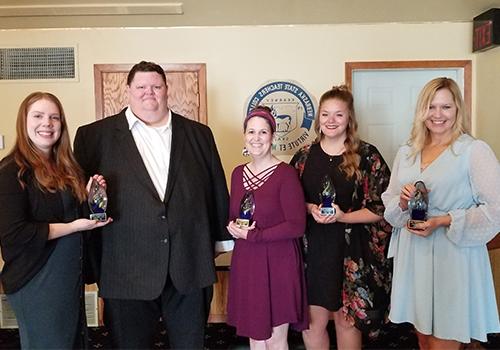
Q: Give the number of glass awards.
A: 4